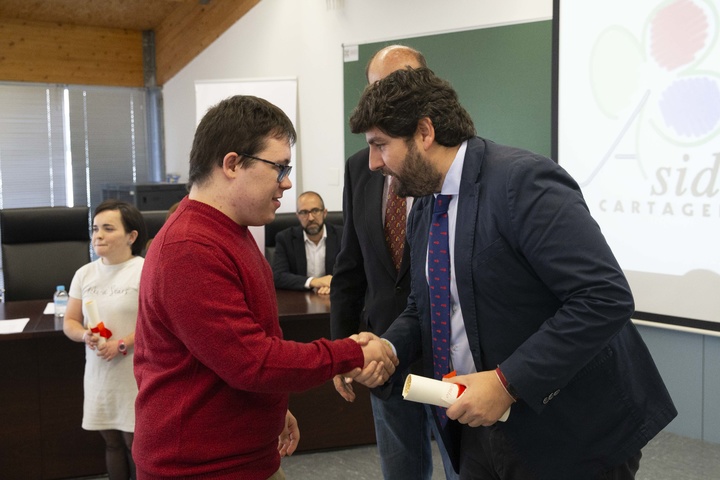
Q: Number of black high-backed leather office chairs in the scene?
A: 3